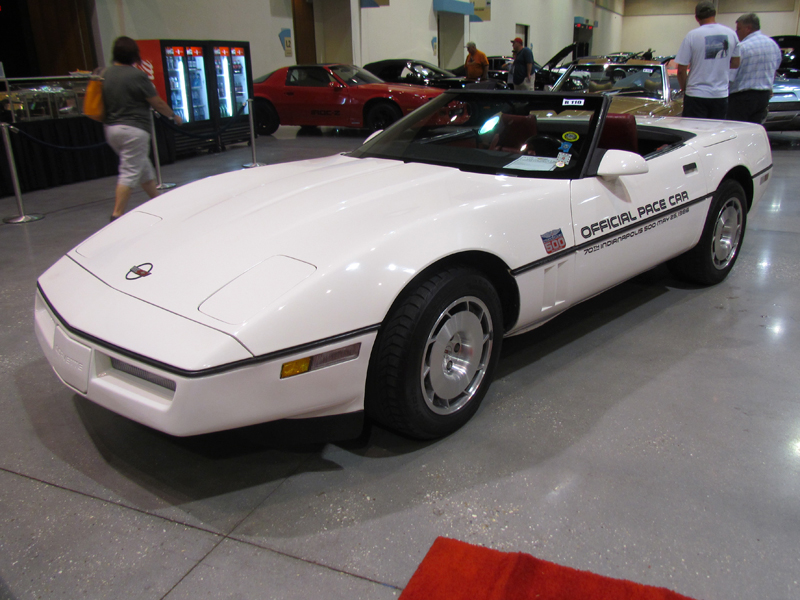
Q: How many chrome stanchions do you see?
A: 3